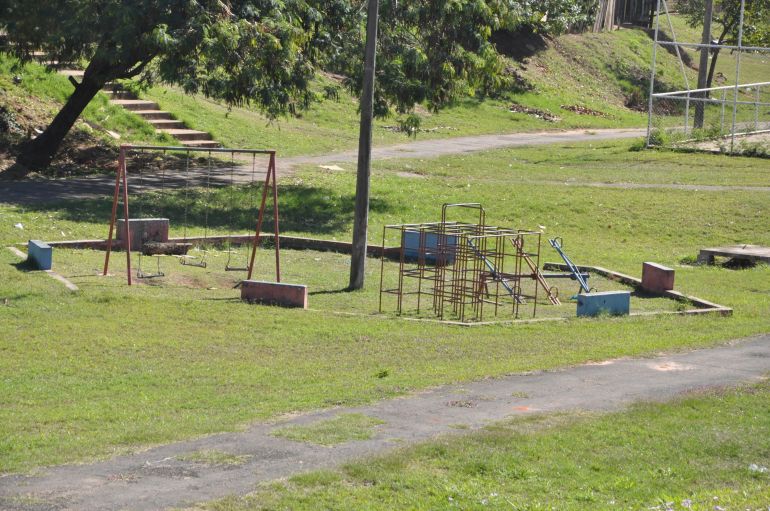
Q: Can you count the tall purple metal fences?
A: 0